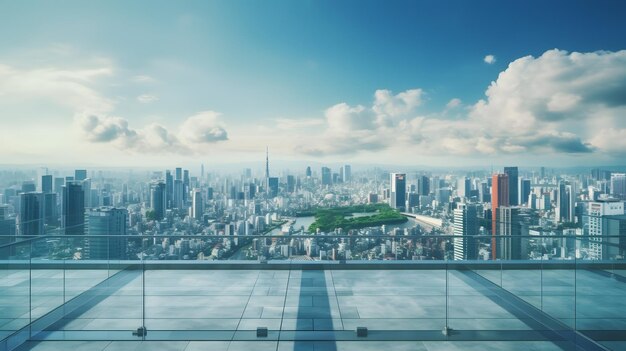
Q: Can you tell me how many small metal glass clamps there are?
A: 4